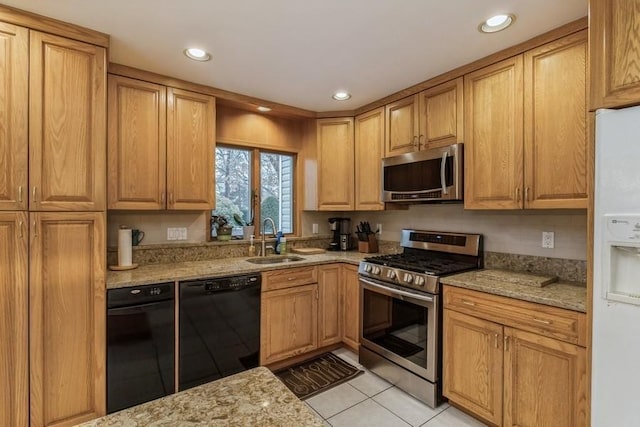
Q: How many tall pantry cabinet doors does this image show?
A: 4